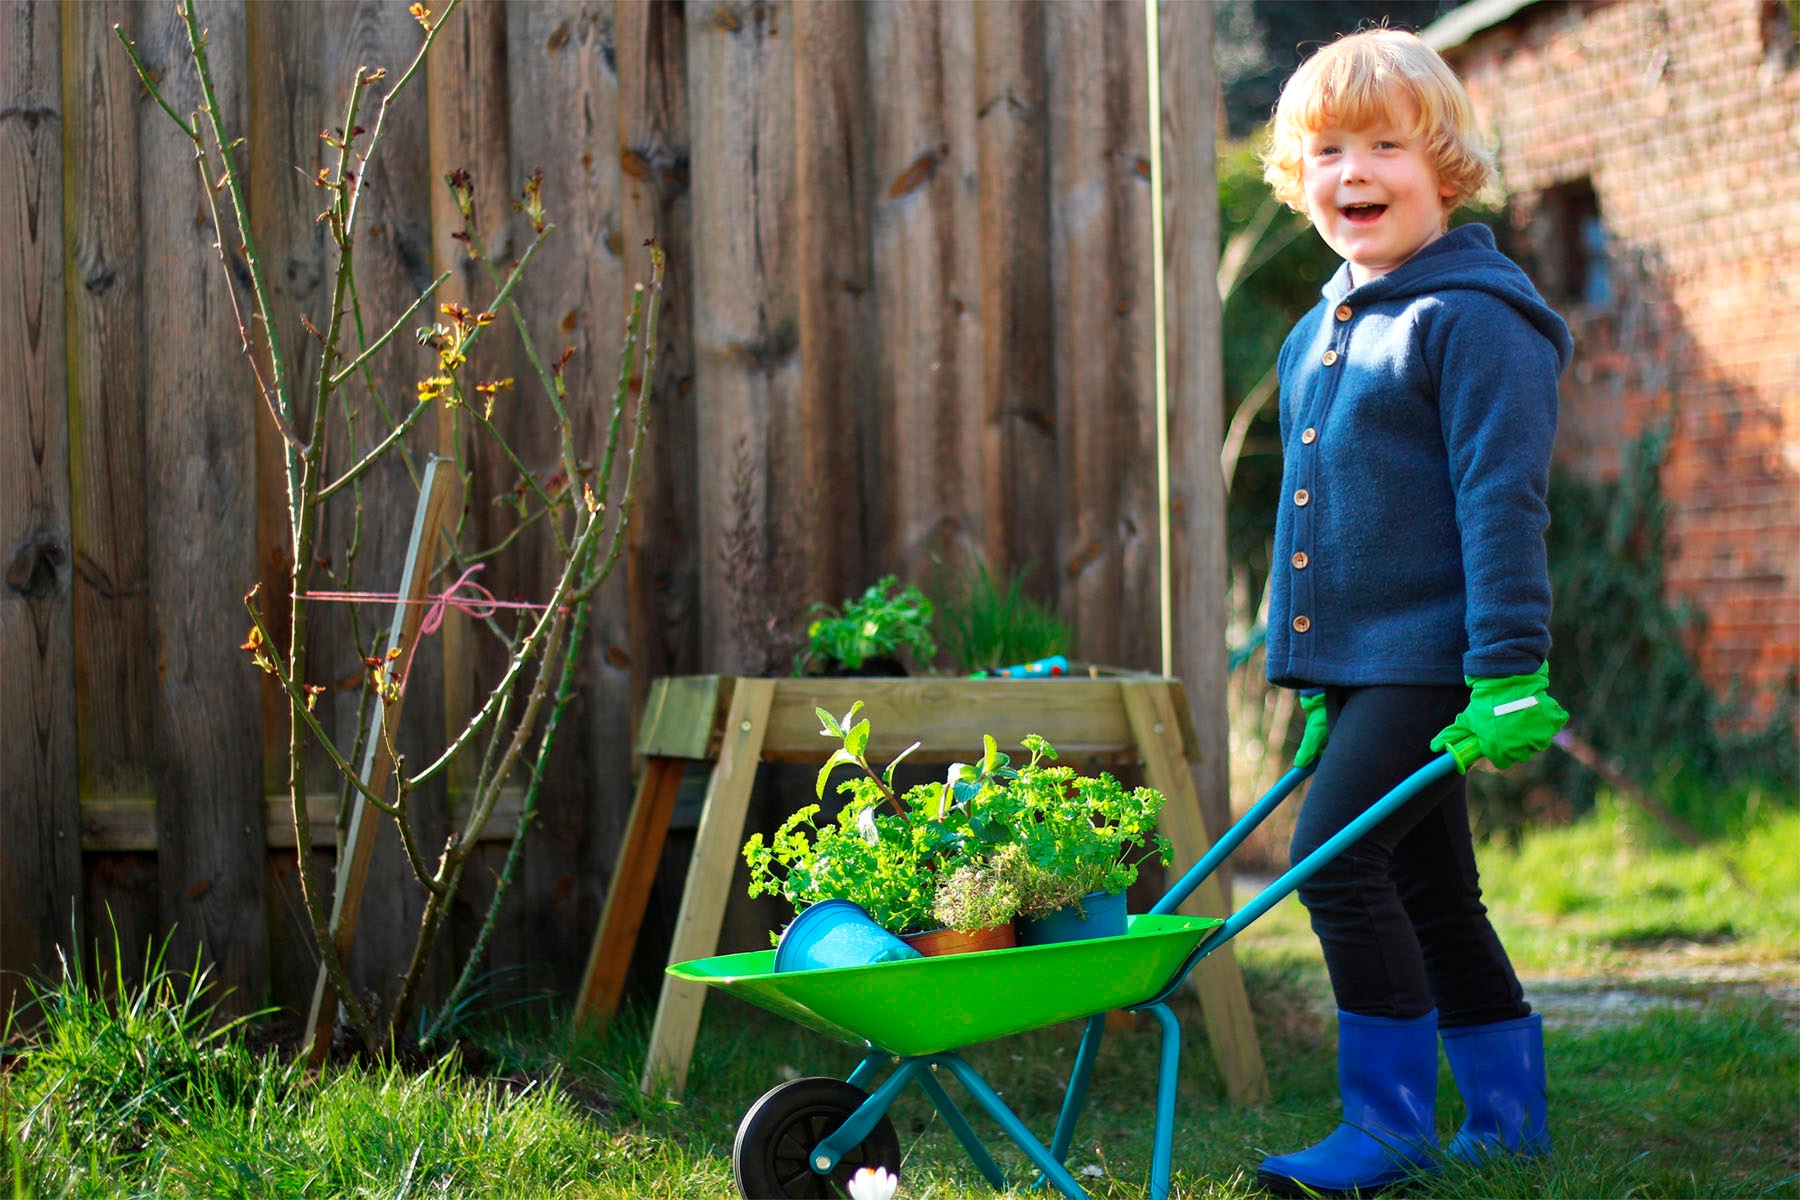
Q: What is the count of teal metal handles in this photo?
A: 2